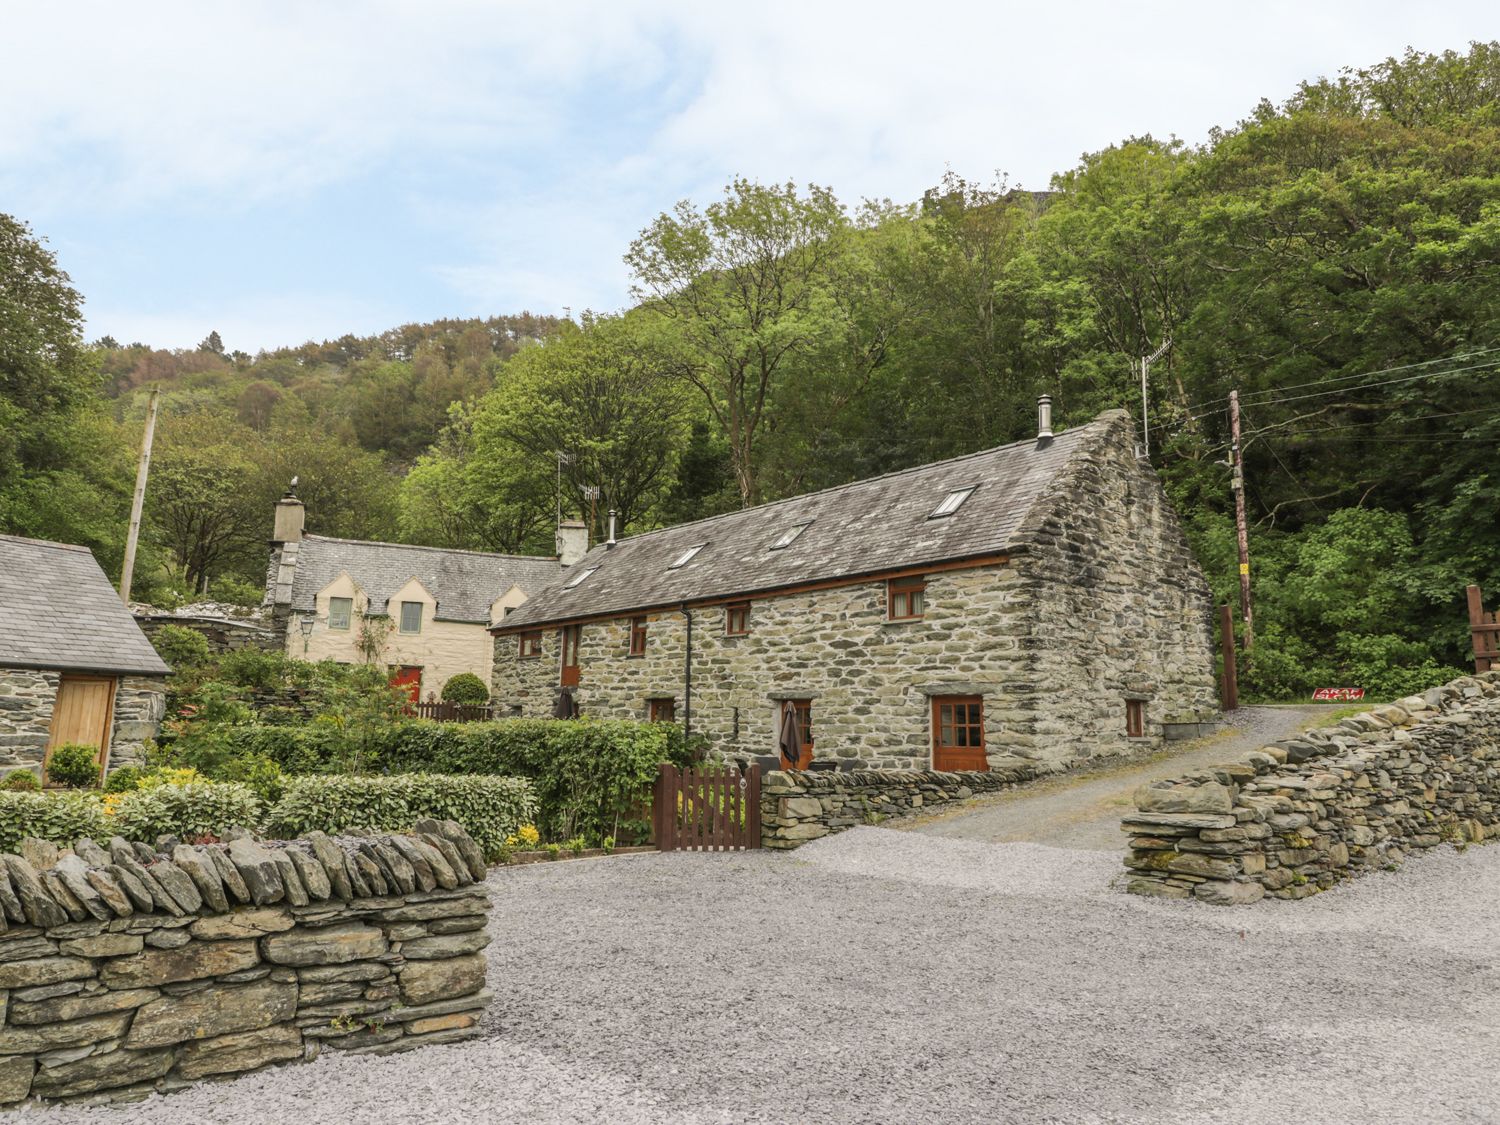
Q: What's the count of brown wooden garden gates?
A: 1